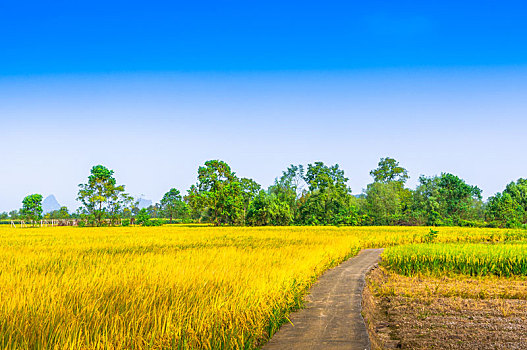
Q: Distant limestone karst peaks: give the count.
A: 2